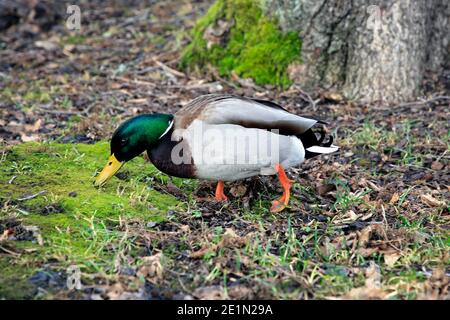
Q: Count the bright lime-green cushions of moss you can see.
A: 2